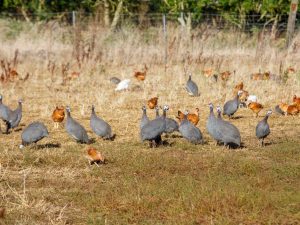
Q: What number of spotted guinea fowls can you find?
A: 14